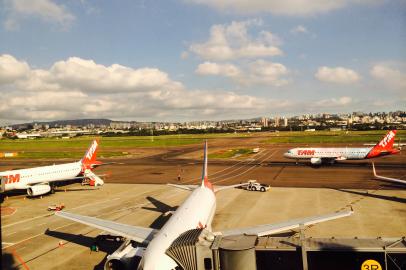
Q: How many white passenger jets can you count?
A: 3